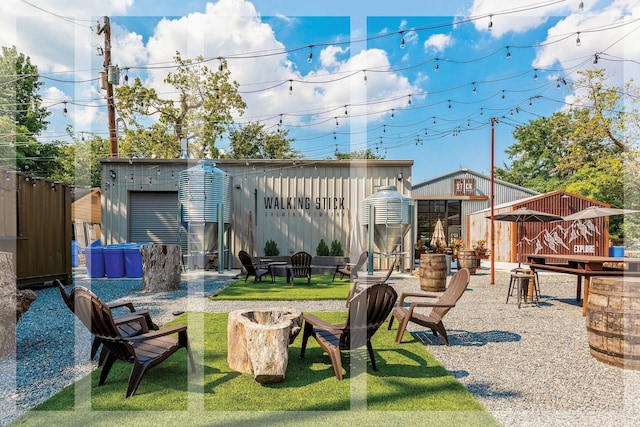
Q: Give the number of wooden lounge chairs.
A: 8